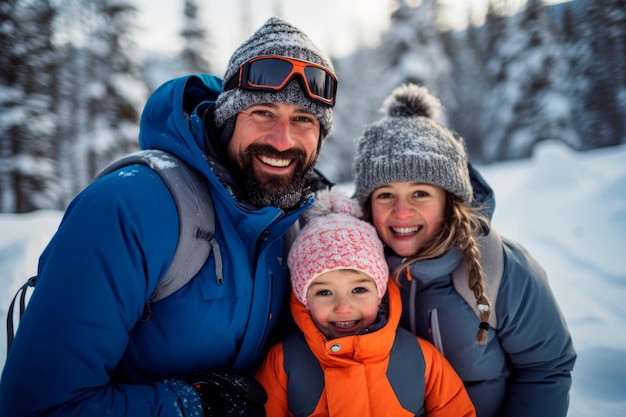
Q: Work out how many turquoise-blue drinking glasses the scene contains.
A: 0